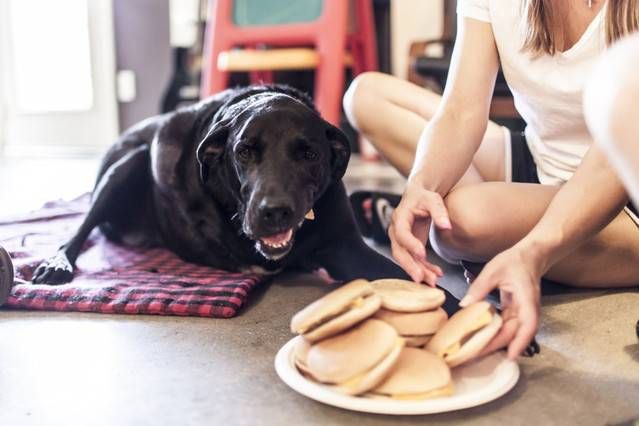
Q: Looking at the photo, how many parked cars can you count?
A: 0